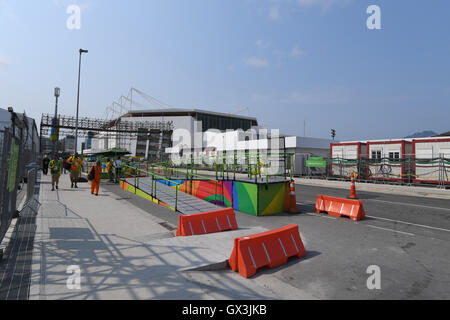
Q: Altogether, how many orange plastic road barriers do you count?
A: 3